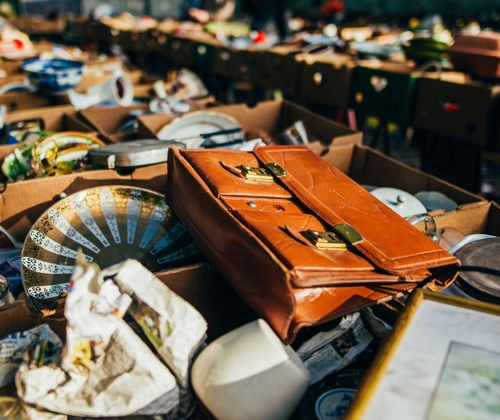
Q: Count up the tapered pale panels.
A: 10